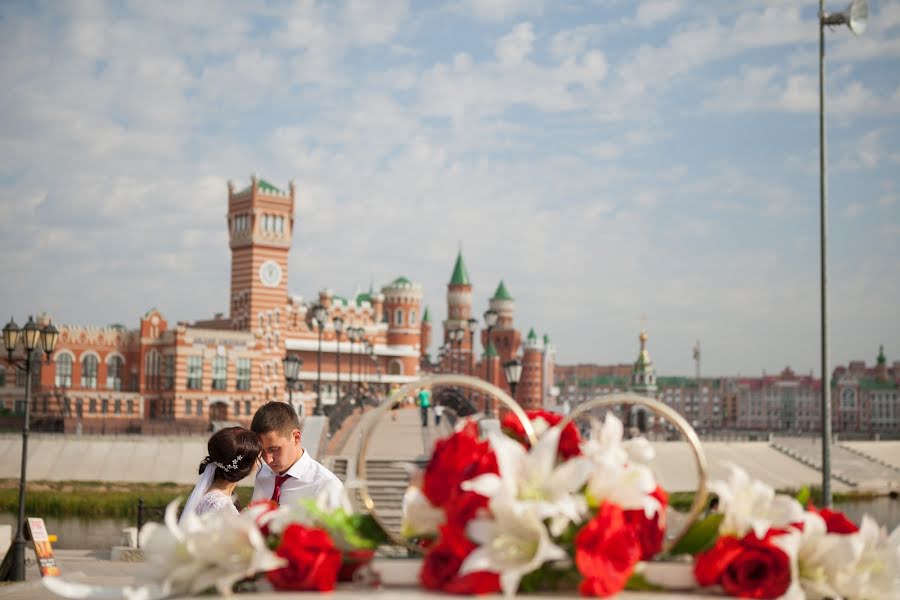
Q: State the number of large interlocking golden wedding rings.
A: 2